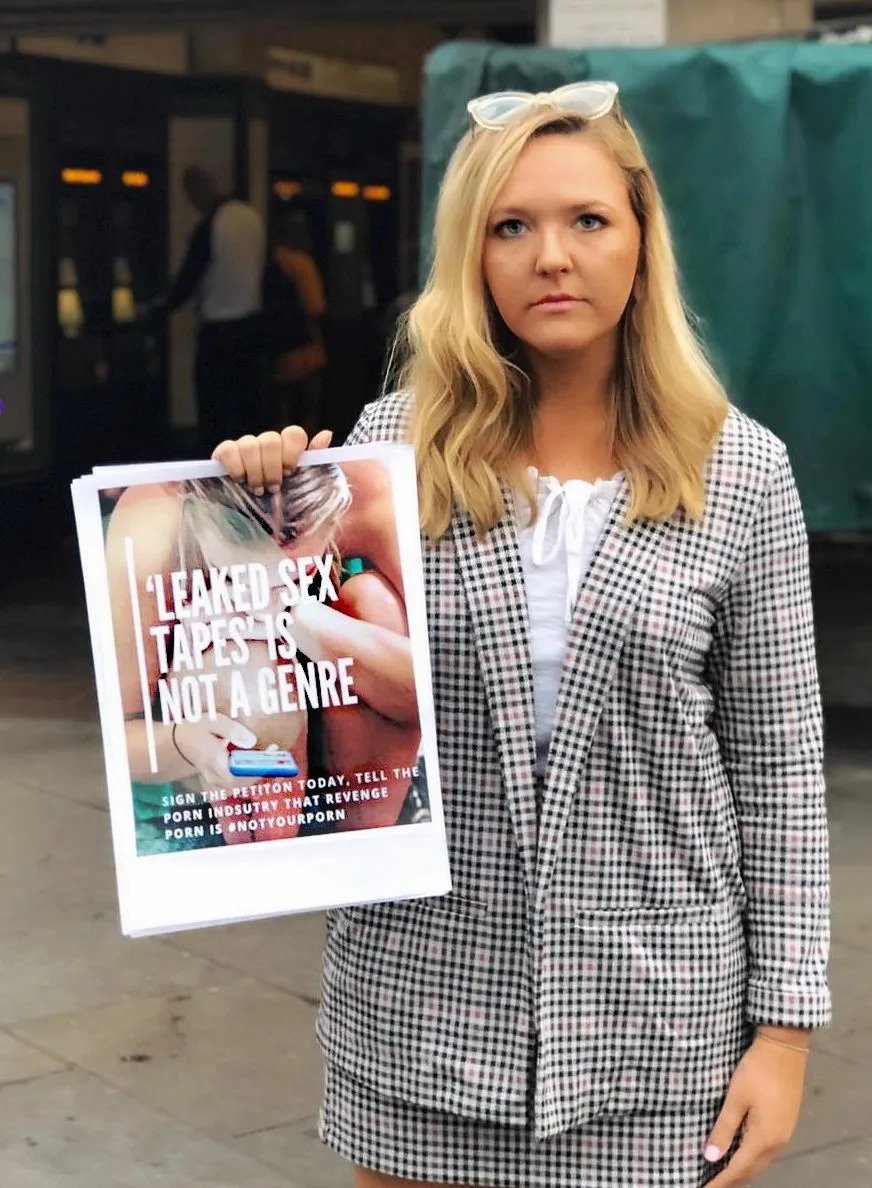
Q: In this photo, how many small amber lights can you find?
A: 5